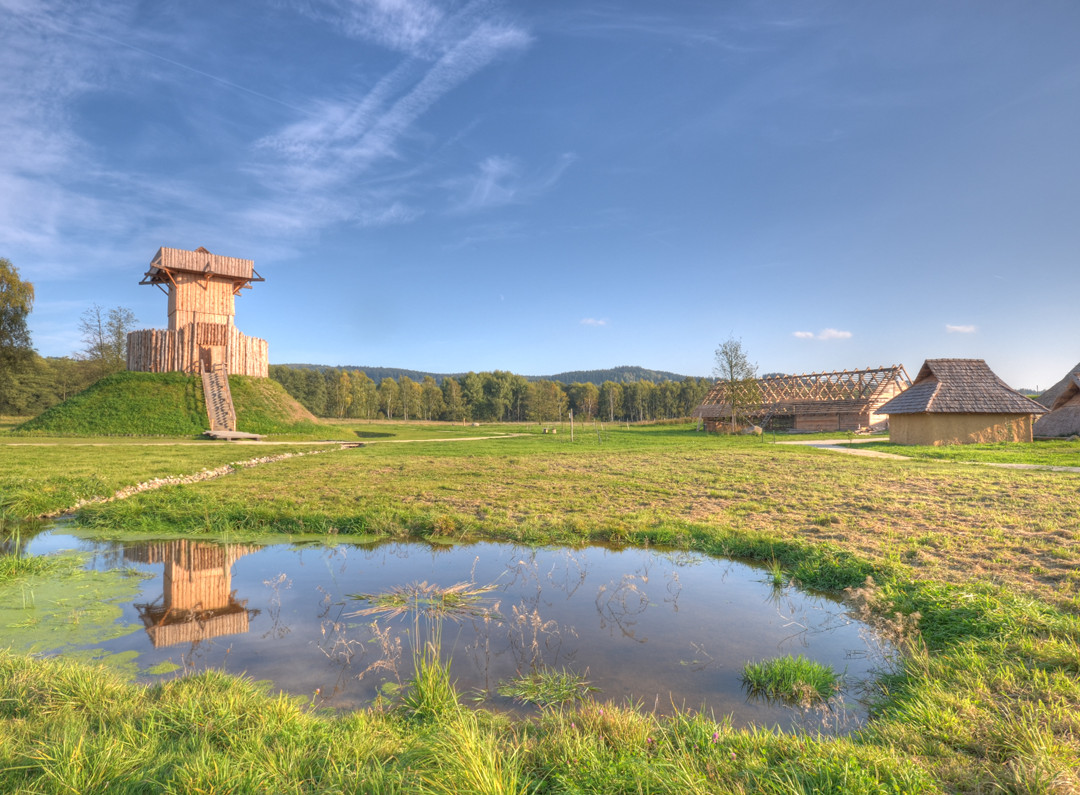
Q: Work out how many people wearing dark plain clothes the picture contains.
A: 0